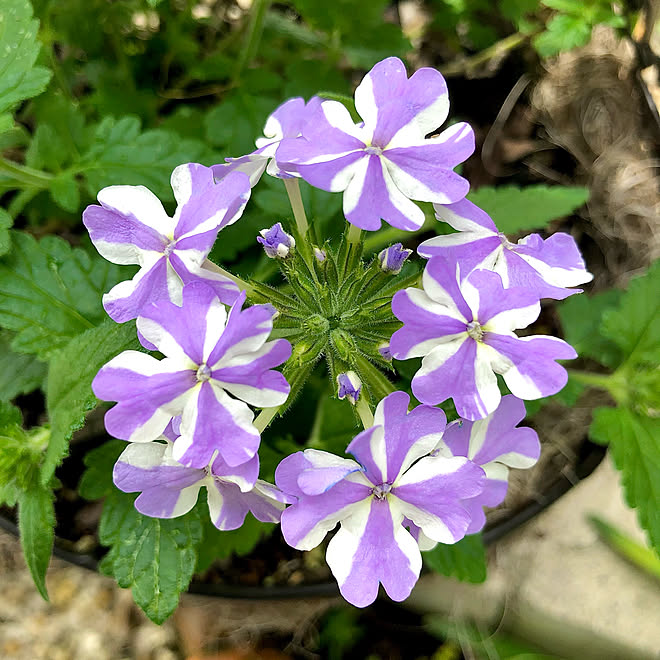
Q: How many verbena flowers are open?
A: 9